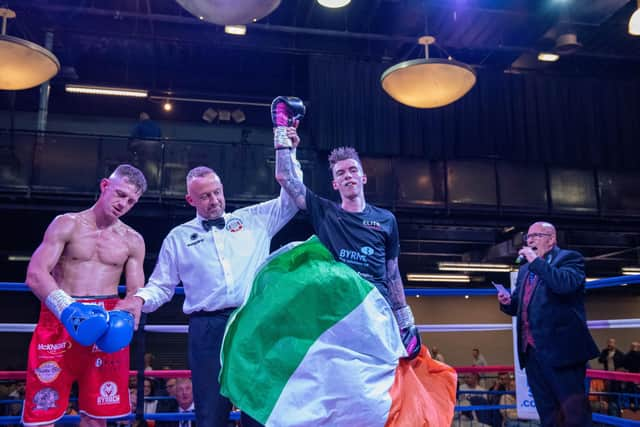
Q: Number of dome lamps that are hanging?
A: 3